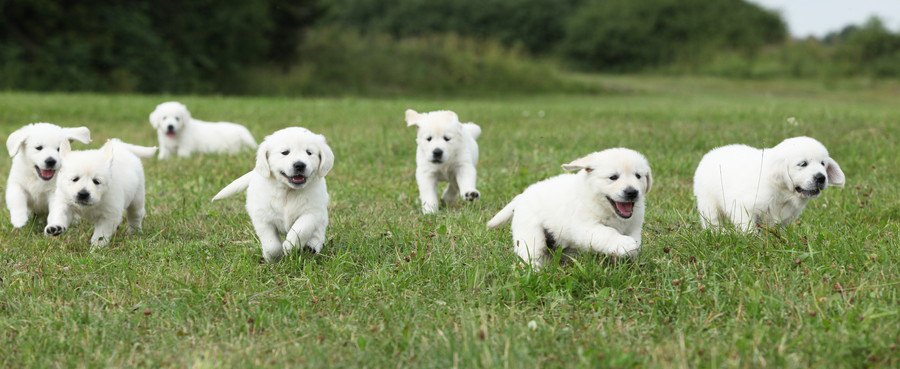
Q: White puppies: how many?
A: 7